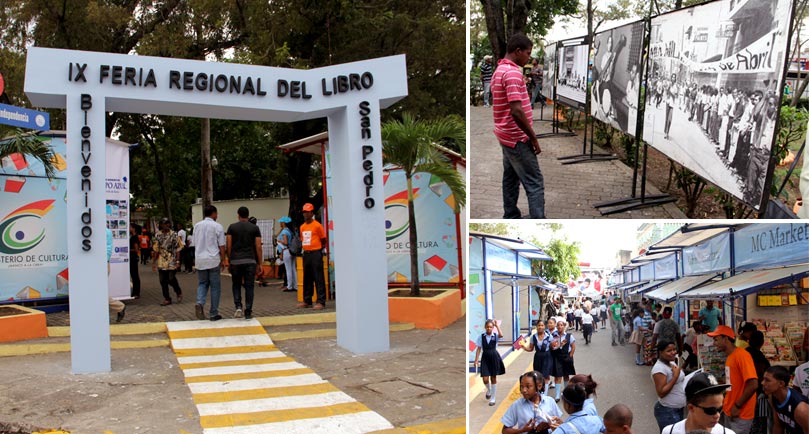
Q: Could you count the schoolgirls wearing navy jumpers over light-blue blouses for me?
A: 4